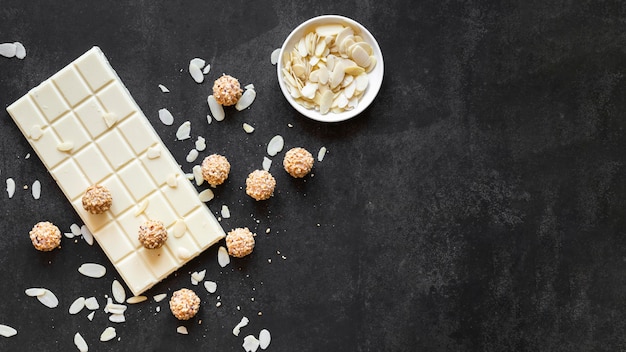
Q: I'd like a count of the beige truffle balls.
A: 9